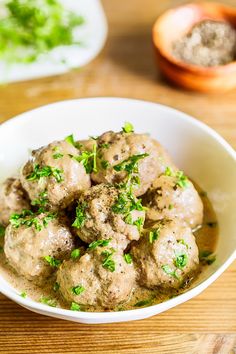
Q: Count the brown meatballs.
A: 8